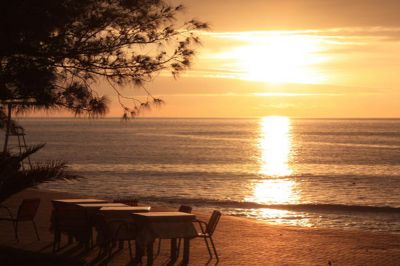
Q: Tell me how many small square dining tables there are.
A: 4